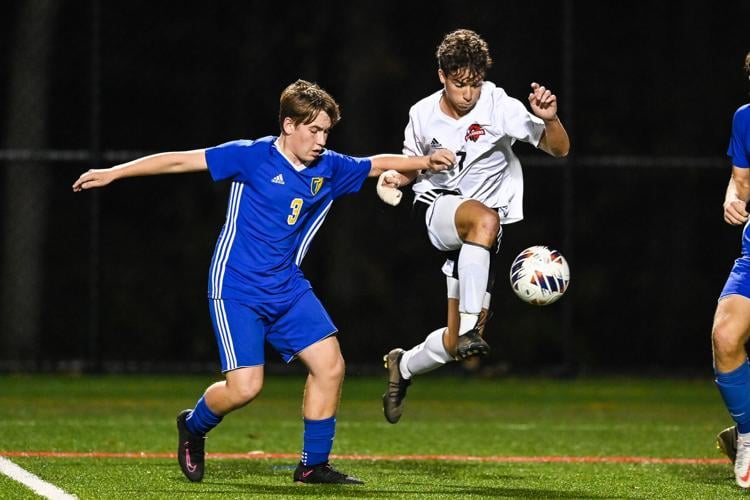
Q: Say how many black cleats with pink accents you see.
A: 2